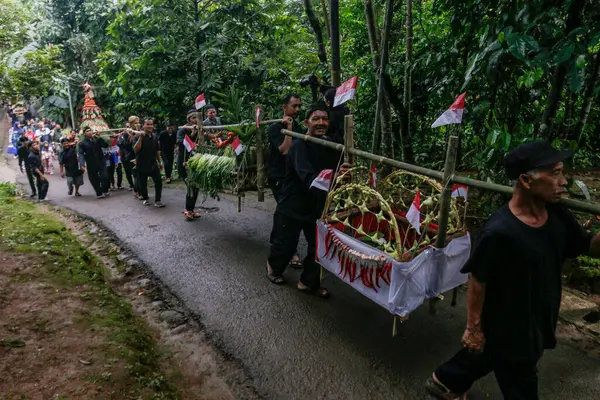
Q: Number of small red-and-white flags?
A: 10